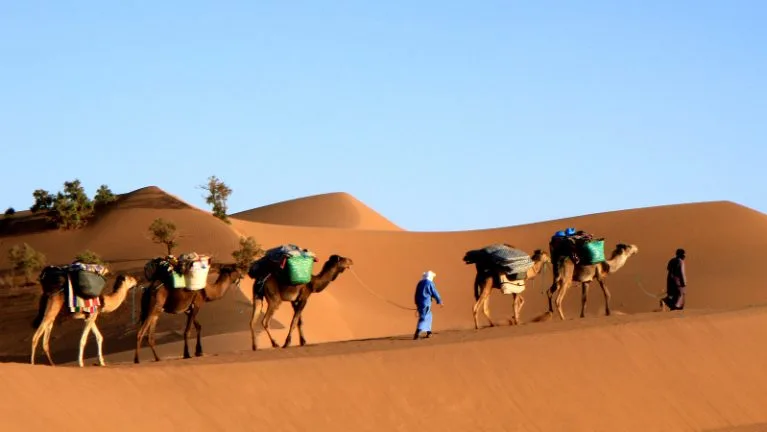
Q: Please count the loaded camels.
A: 5